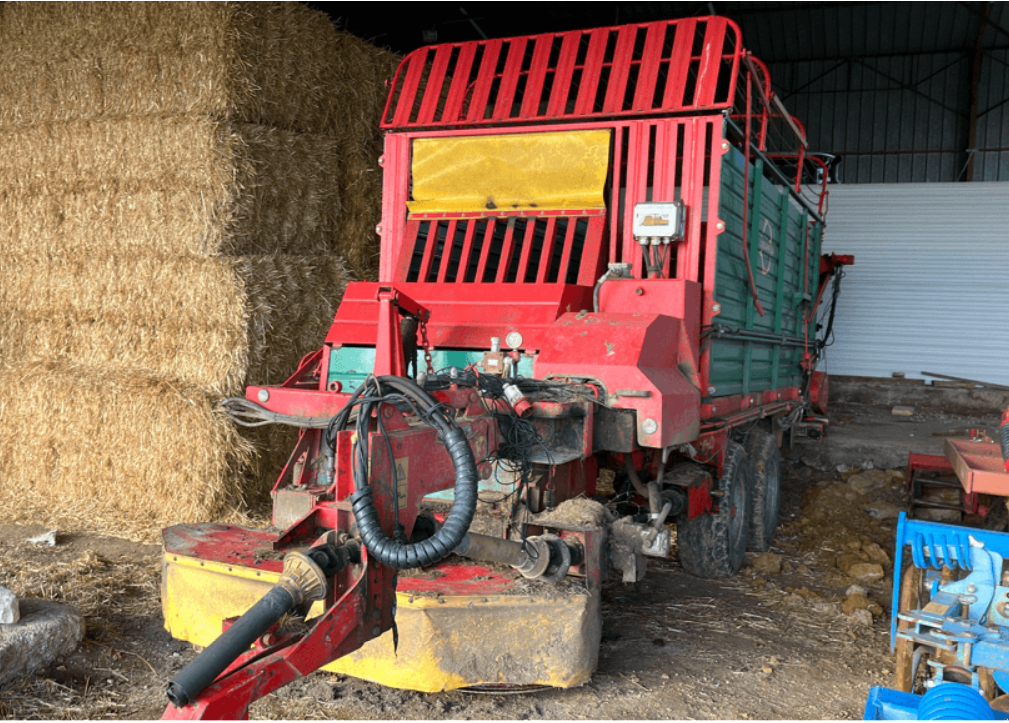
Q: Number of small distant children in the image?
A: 0